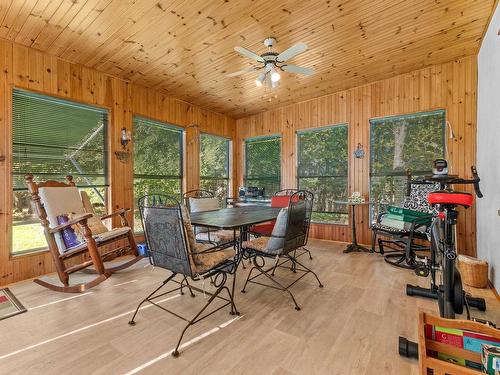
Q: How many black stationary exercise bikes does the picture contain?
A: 1